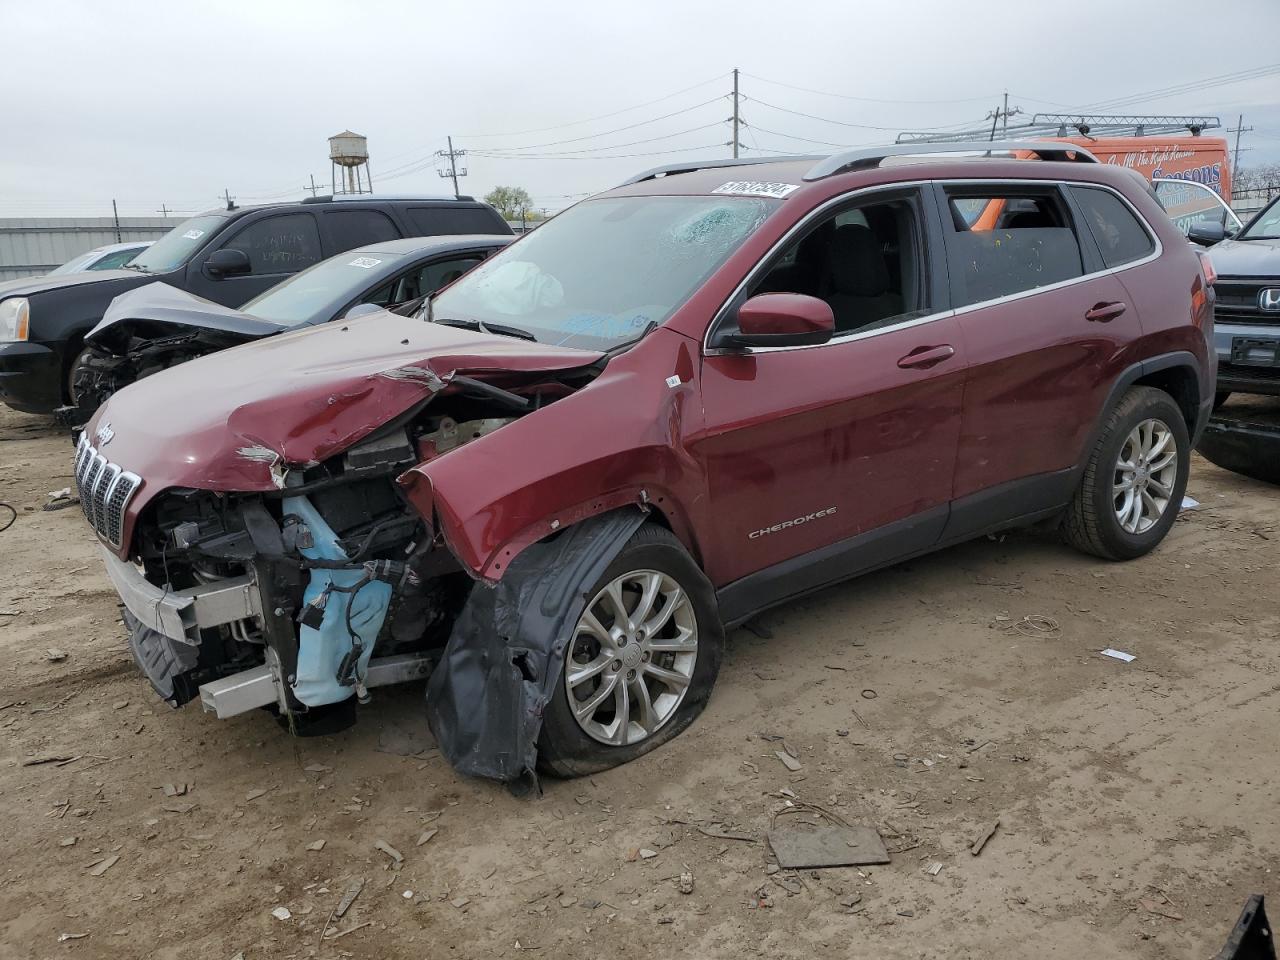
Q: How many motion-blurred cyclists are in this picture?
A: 0